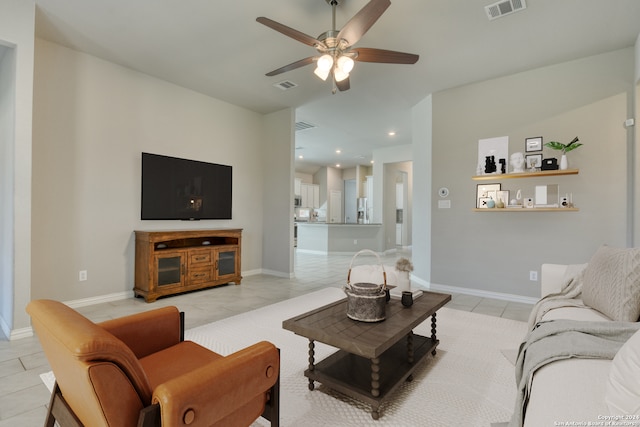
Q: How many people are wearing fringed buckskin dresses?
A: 0